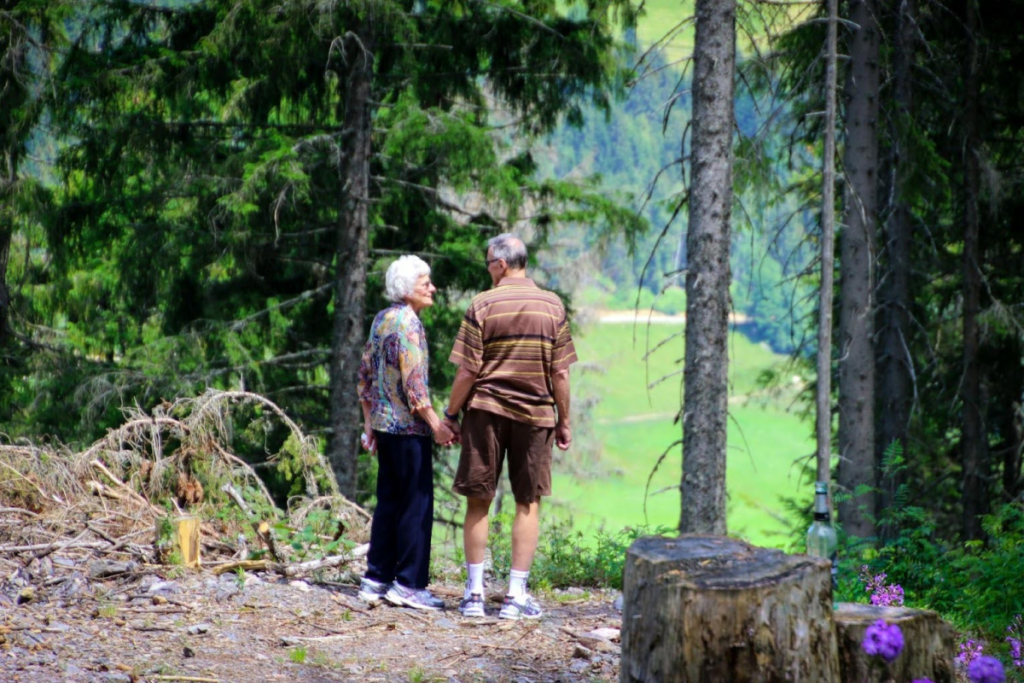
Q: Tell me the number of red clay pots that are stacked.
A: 0